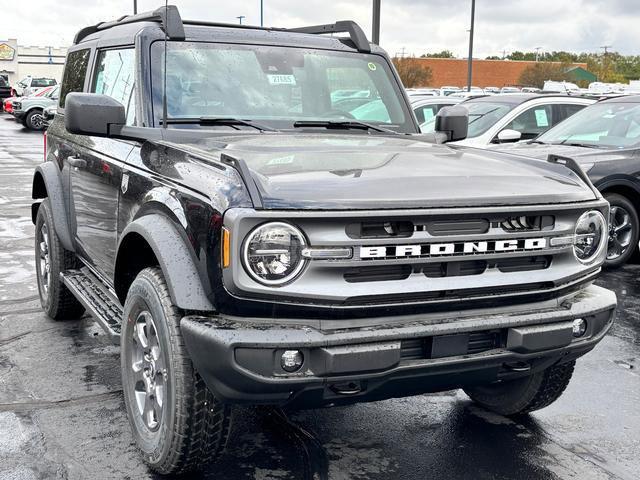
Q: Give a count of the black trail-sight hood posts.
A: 2